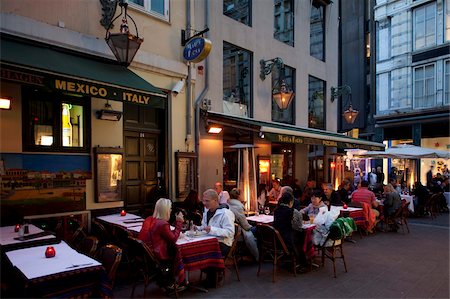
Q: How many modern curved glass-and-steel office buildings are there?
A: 0